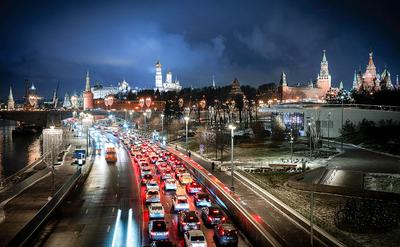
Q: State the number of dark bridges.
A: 1